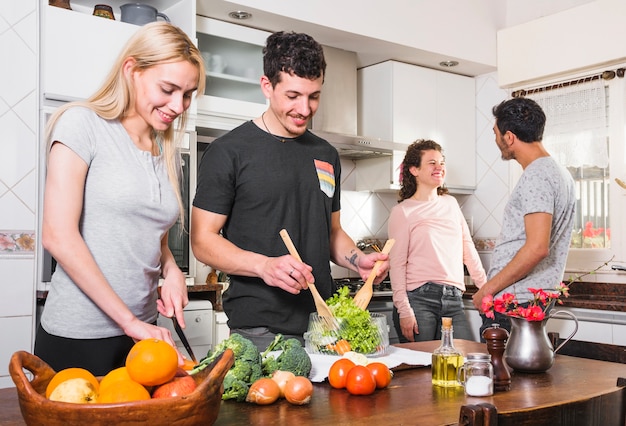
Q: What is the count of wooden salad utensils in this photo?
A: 2